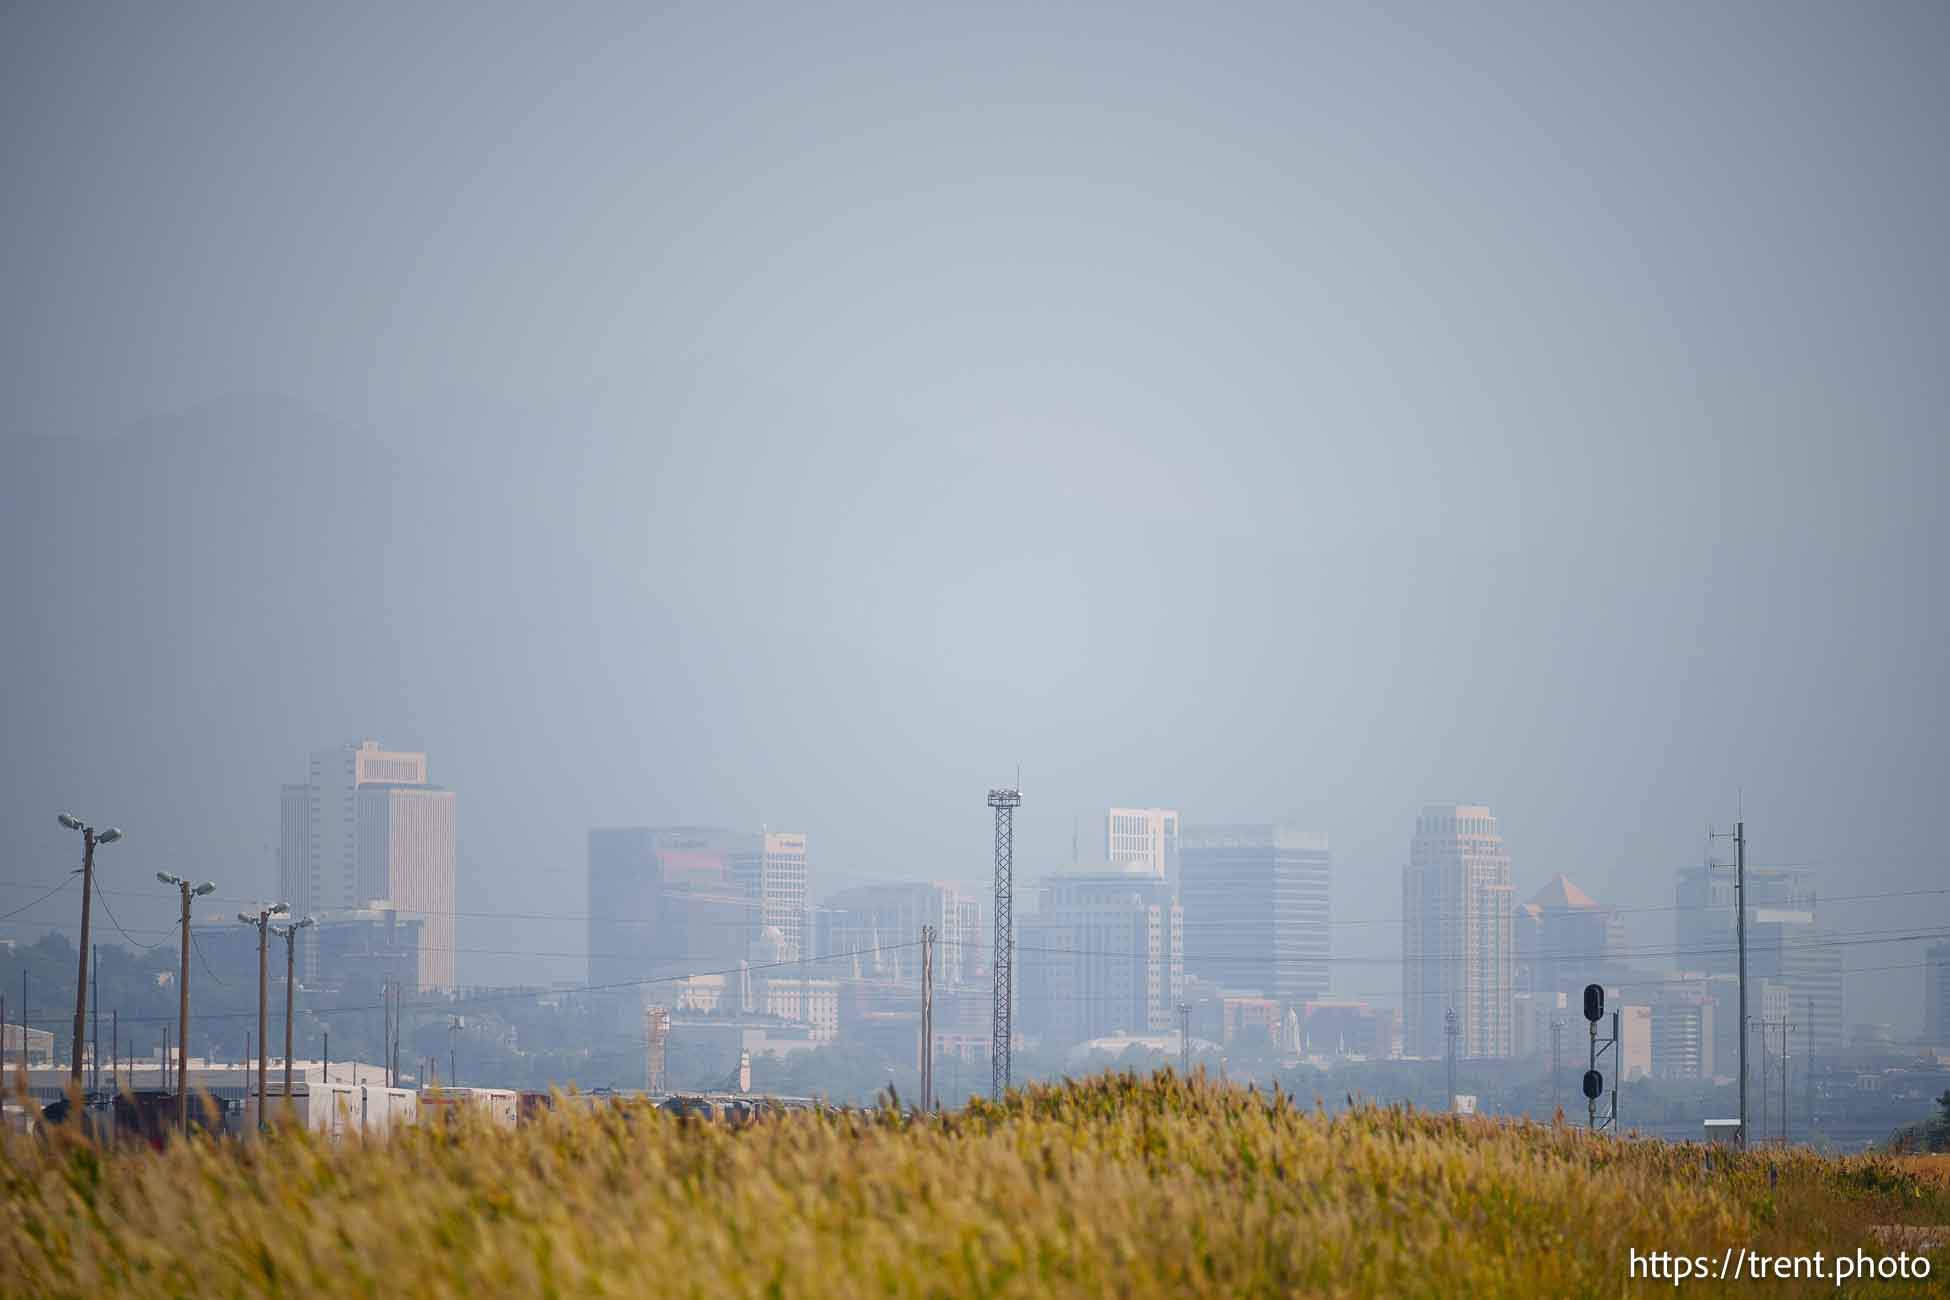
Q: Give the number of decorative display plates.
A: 0